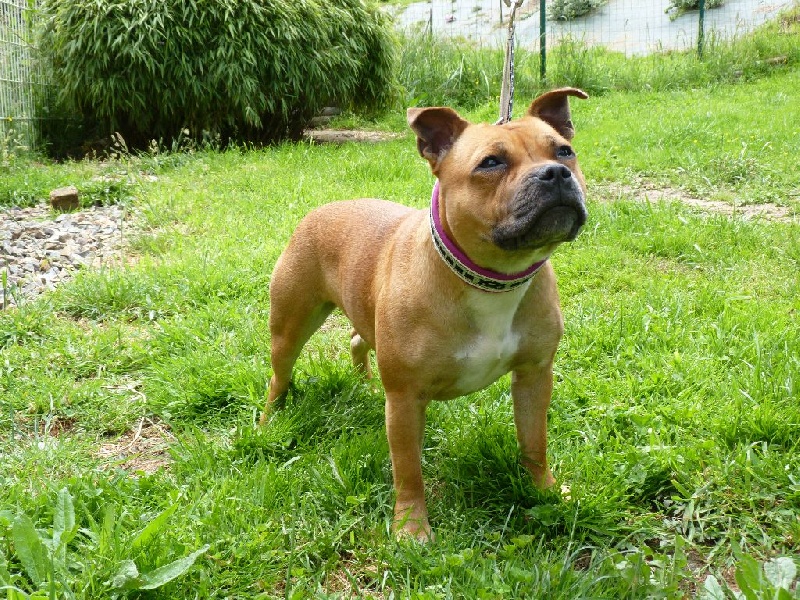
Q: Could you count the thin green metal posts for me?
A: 2